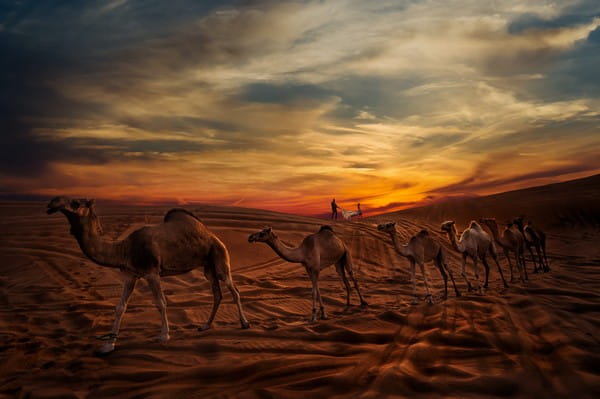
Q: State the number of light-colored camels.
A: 1